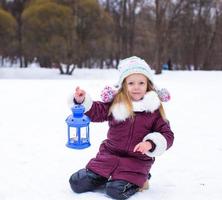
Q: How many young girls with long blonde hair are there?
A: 1